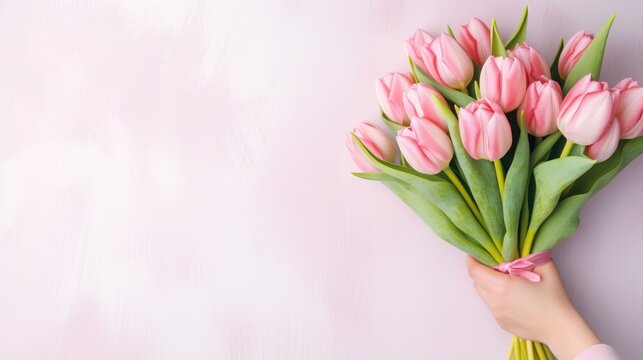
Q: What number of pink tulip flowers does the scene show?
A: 15